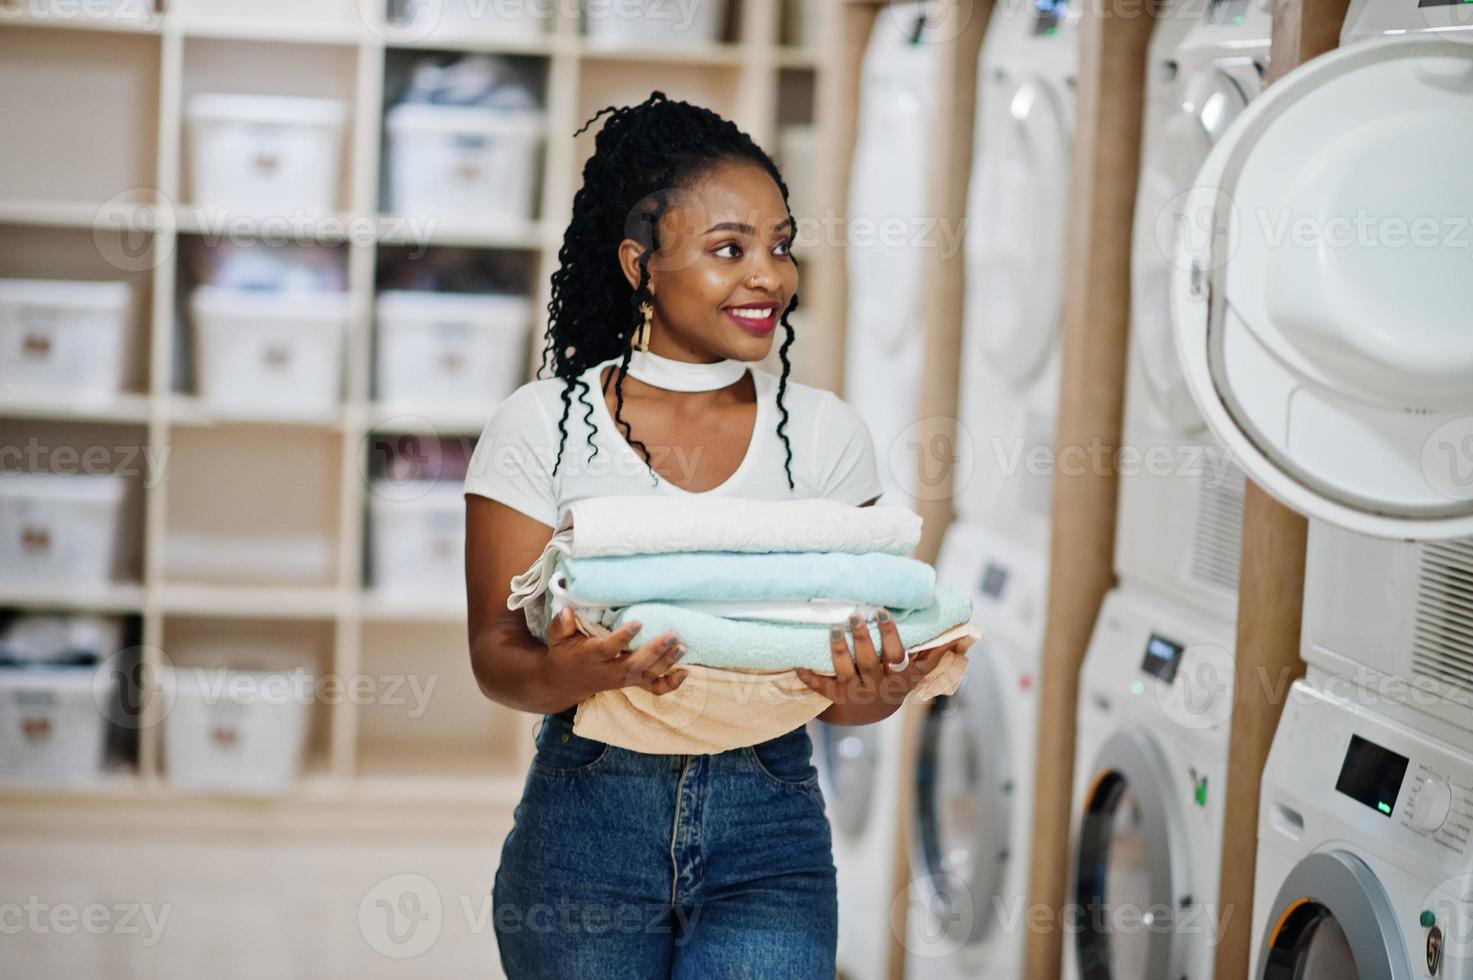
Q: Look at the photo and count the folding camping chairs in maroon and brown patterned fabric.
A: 0